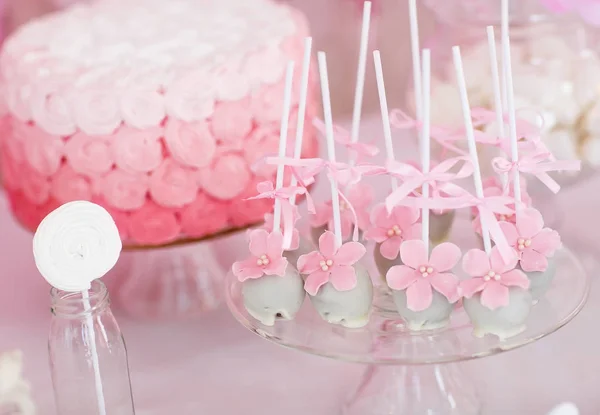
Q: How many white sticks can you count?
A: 12